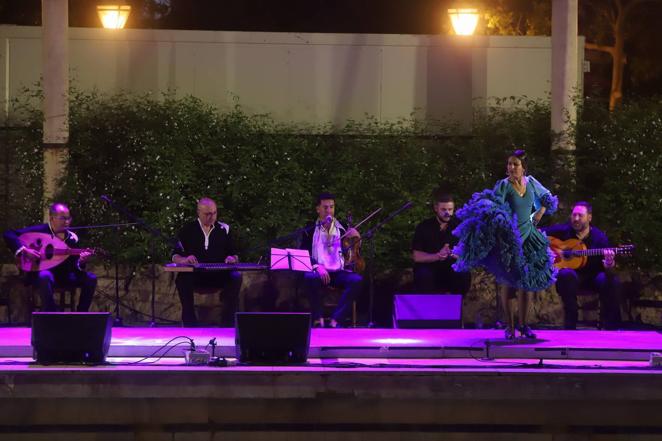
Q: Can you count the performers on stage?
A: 6